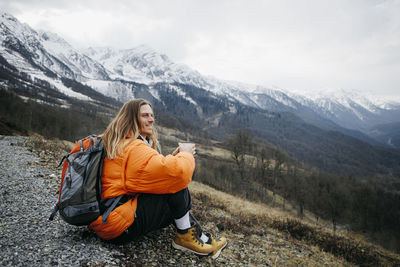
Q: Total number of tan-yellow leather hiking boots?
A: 2